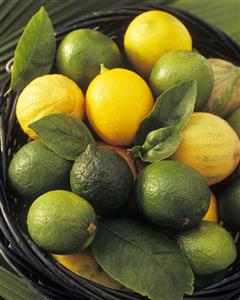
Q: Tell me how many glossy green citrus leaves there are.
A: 5